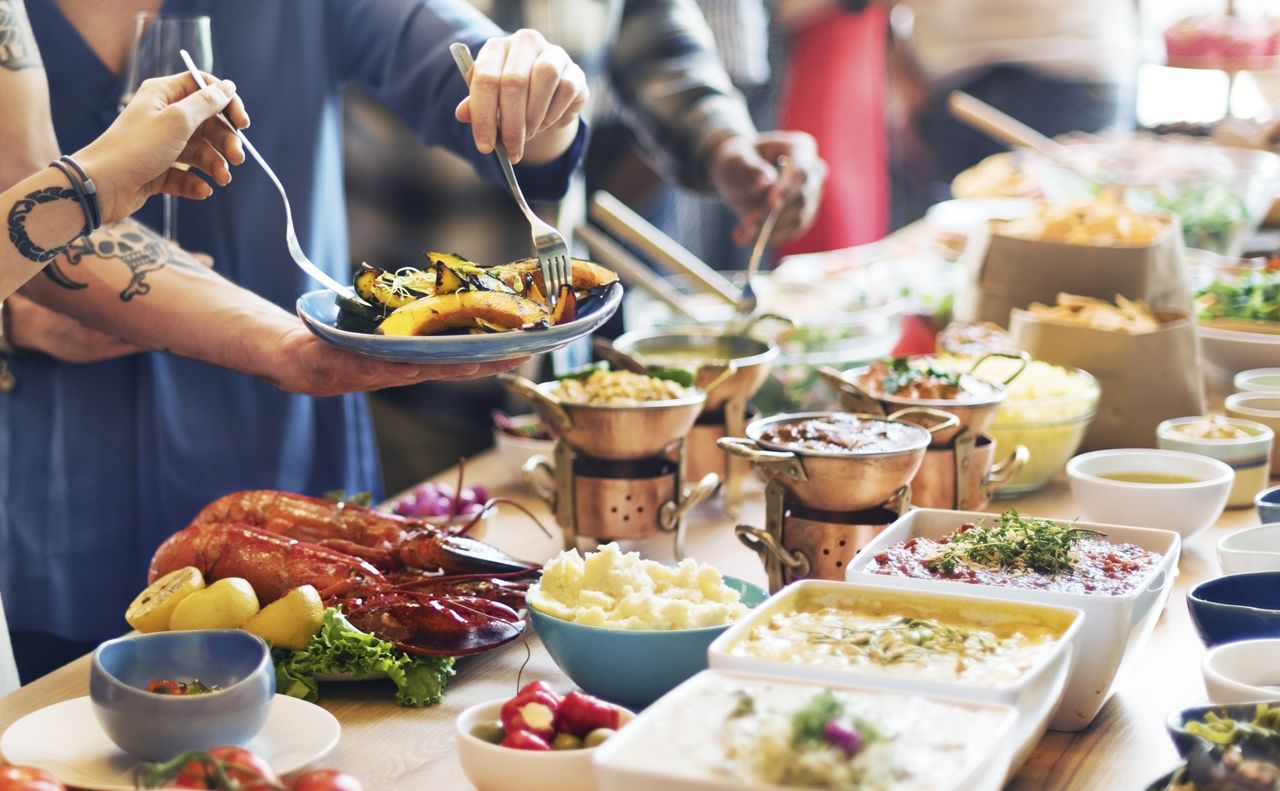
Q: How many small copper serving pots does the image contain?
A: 4